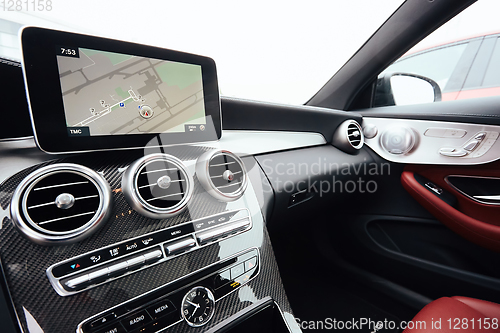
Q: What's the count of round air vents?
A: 4